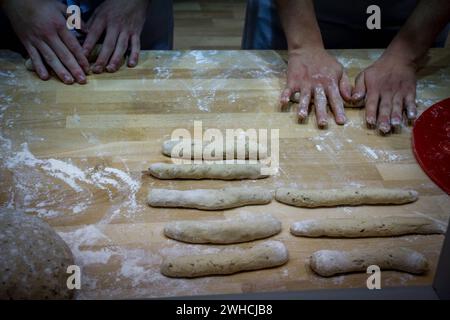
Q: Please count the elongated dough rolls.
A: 8